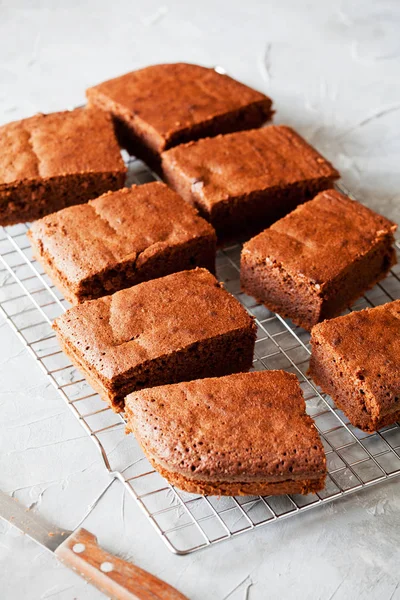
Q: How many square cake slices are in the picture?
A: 8